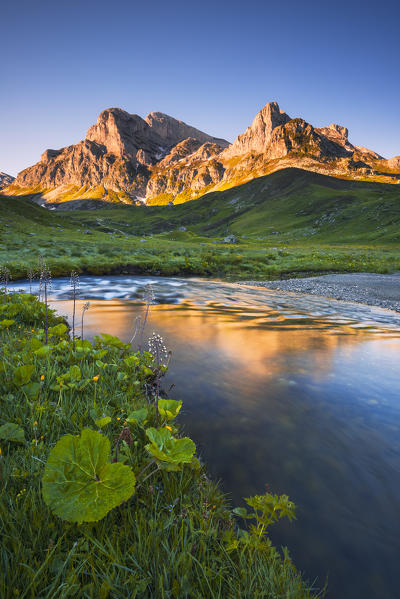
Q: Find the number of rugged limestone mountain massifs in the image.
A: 2